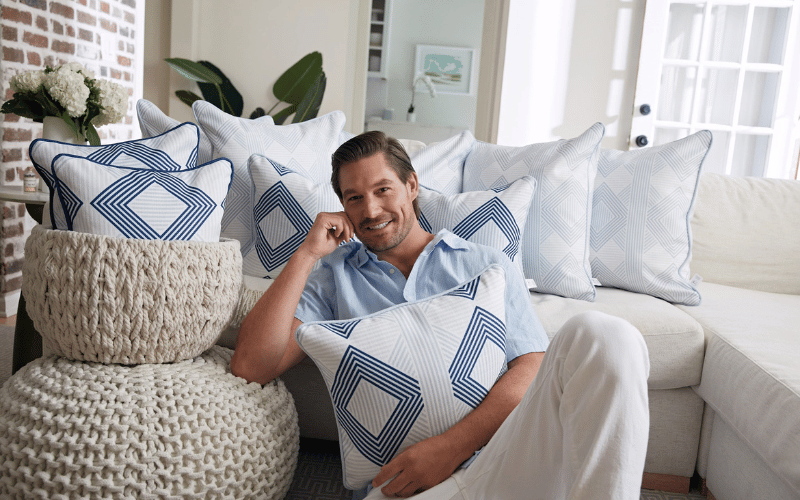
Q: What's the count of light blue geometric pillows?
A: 5